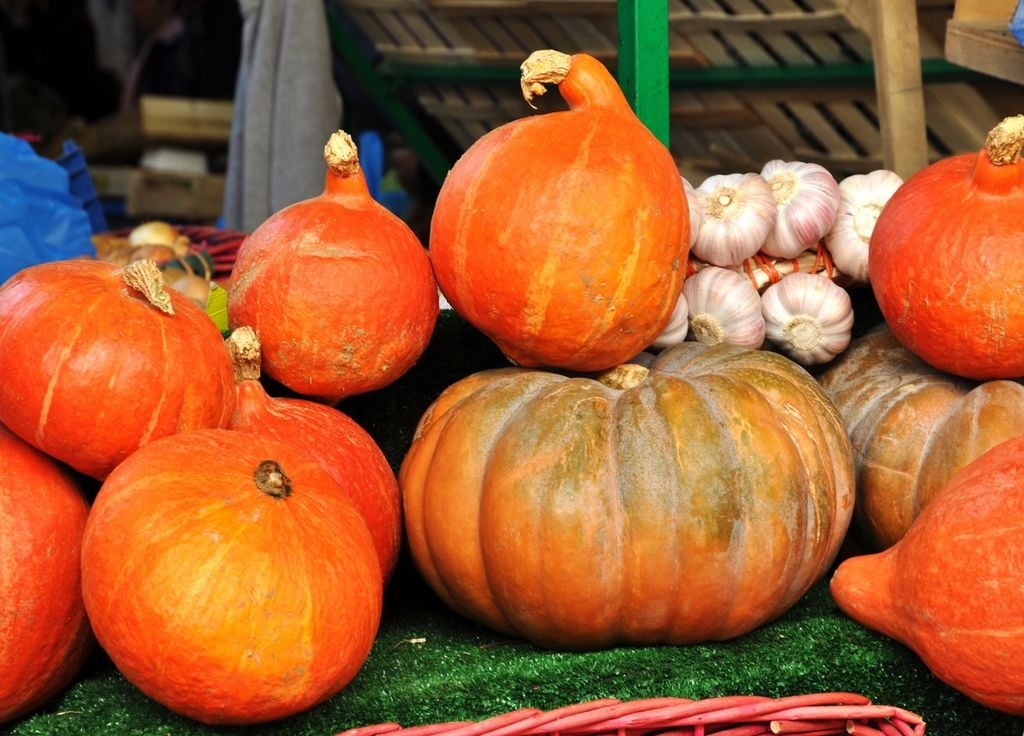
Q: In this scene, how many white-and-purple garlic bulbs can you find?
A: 7